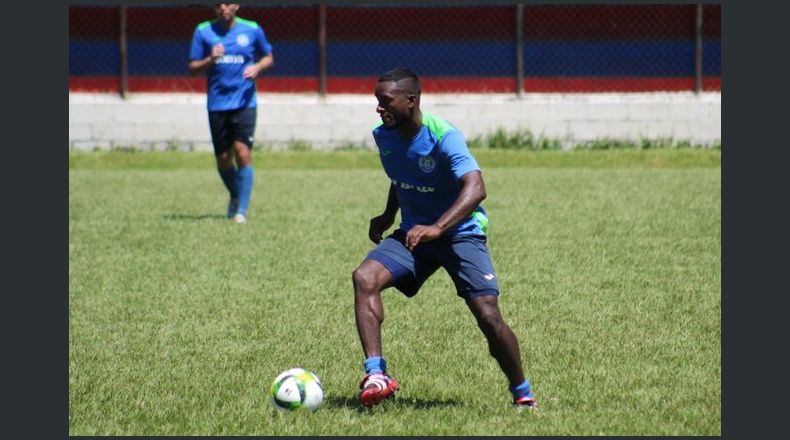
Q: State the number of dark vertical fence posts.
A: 4